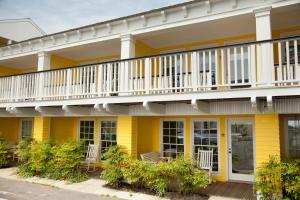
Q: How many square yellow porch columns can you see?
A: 3